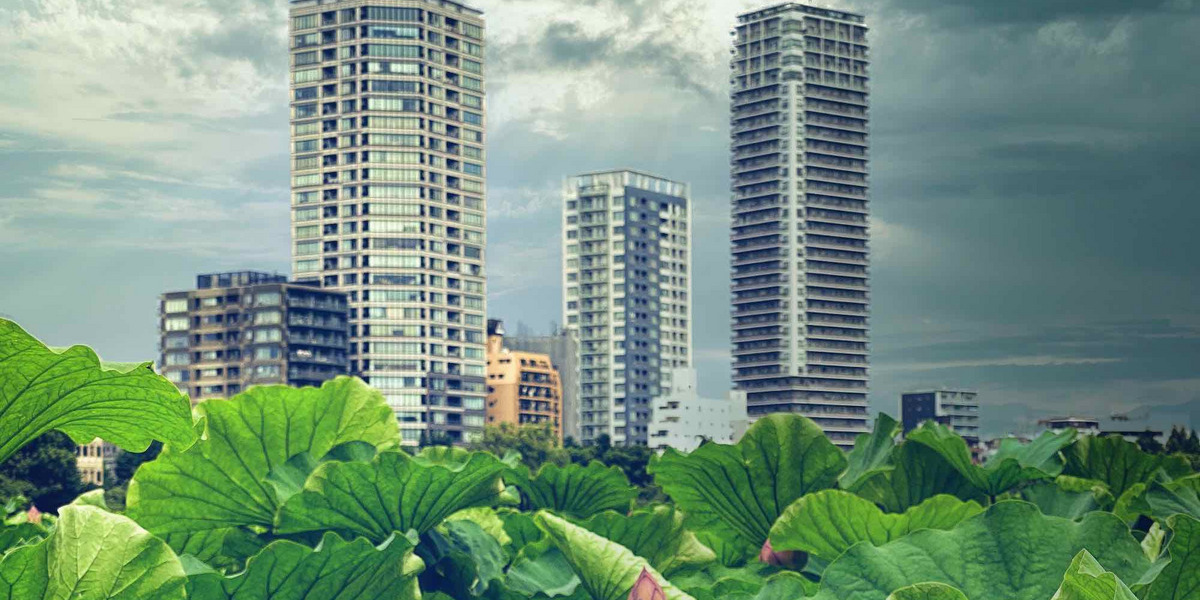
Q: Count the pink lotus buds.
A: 3